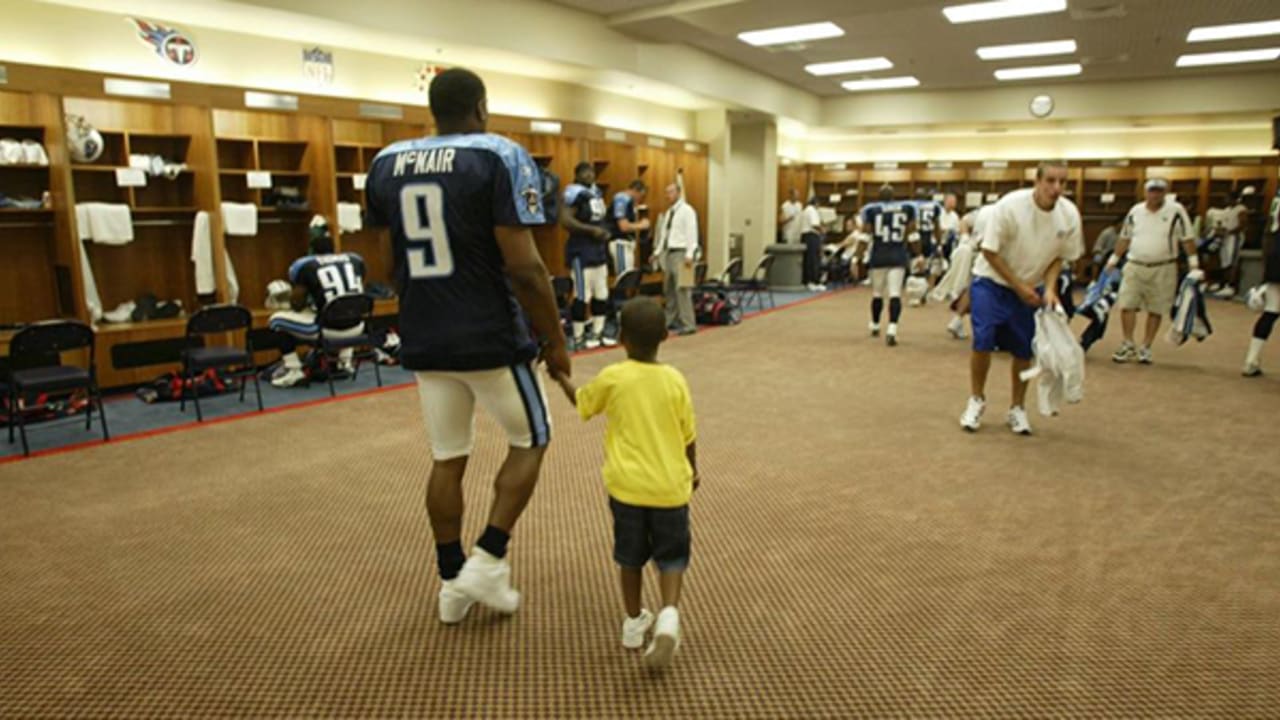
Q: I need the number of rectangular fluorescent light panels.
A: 8